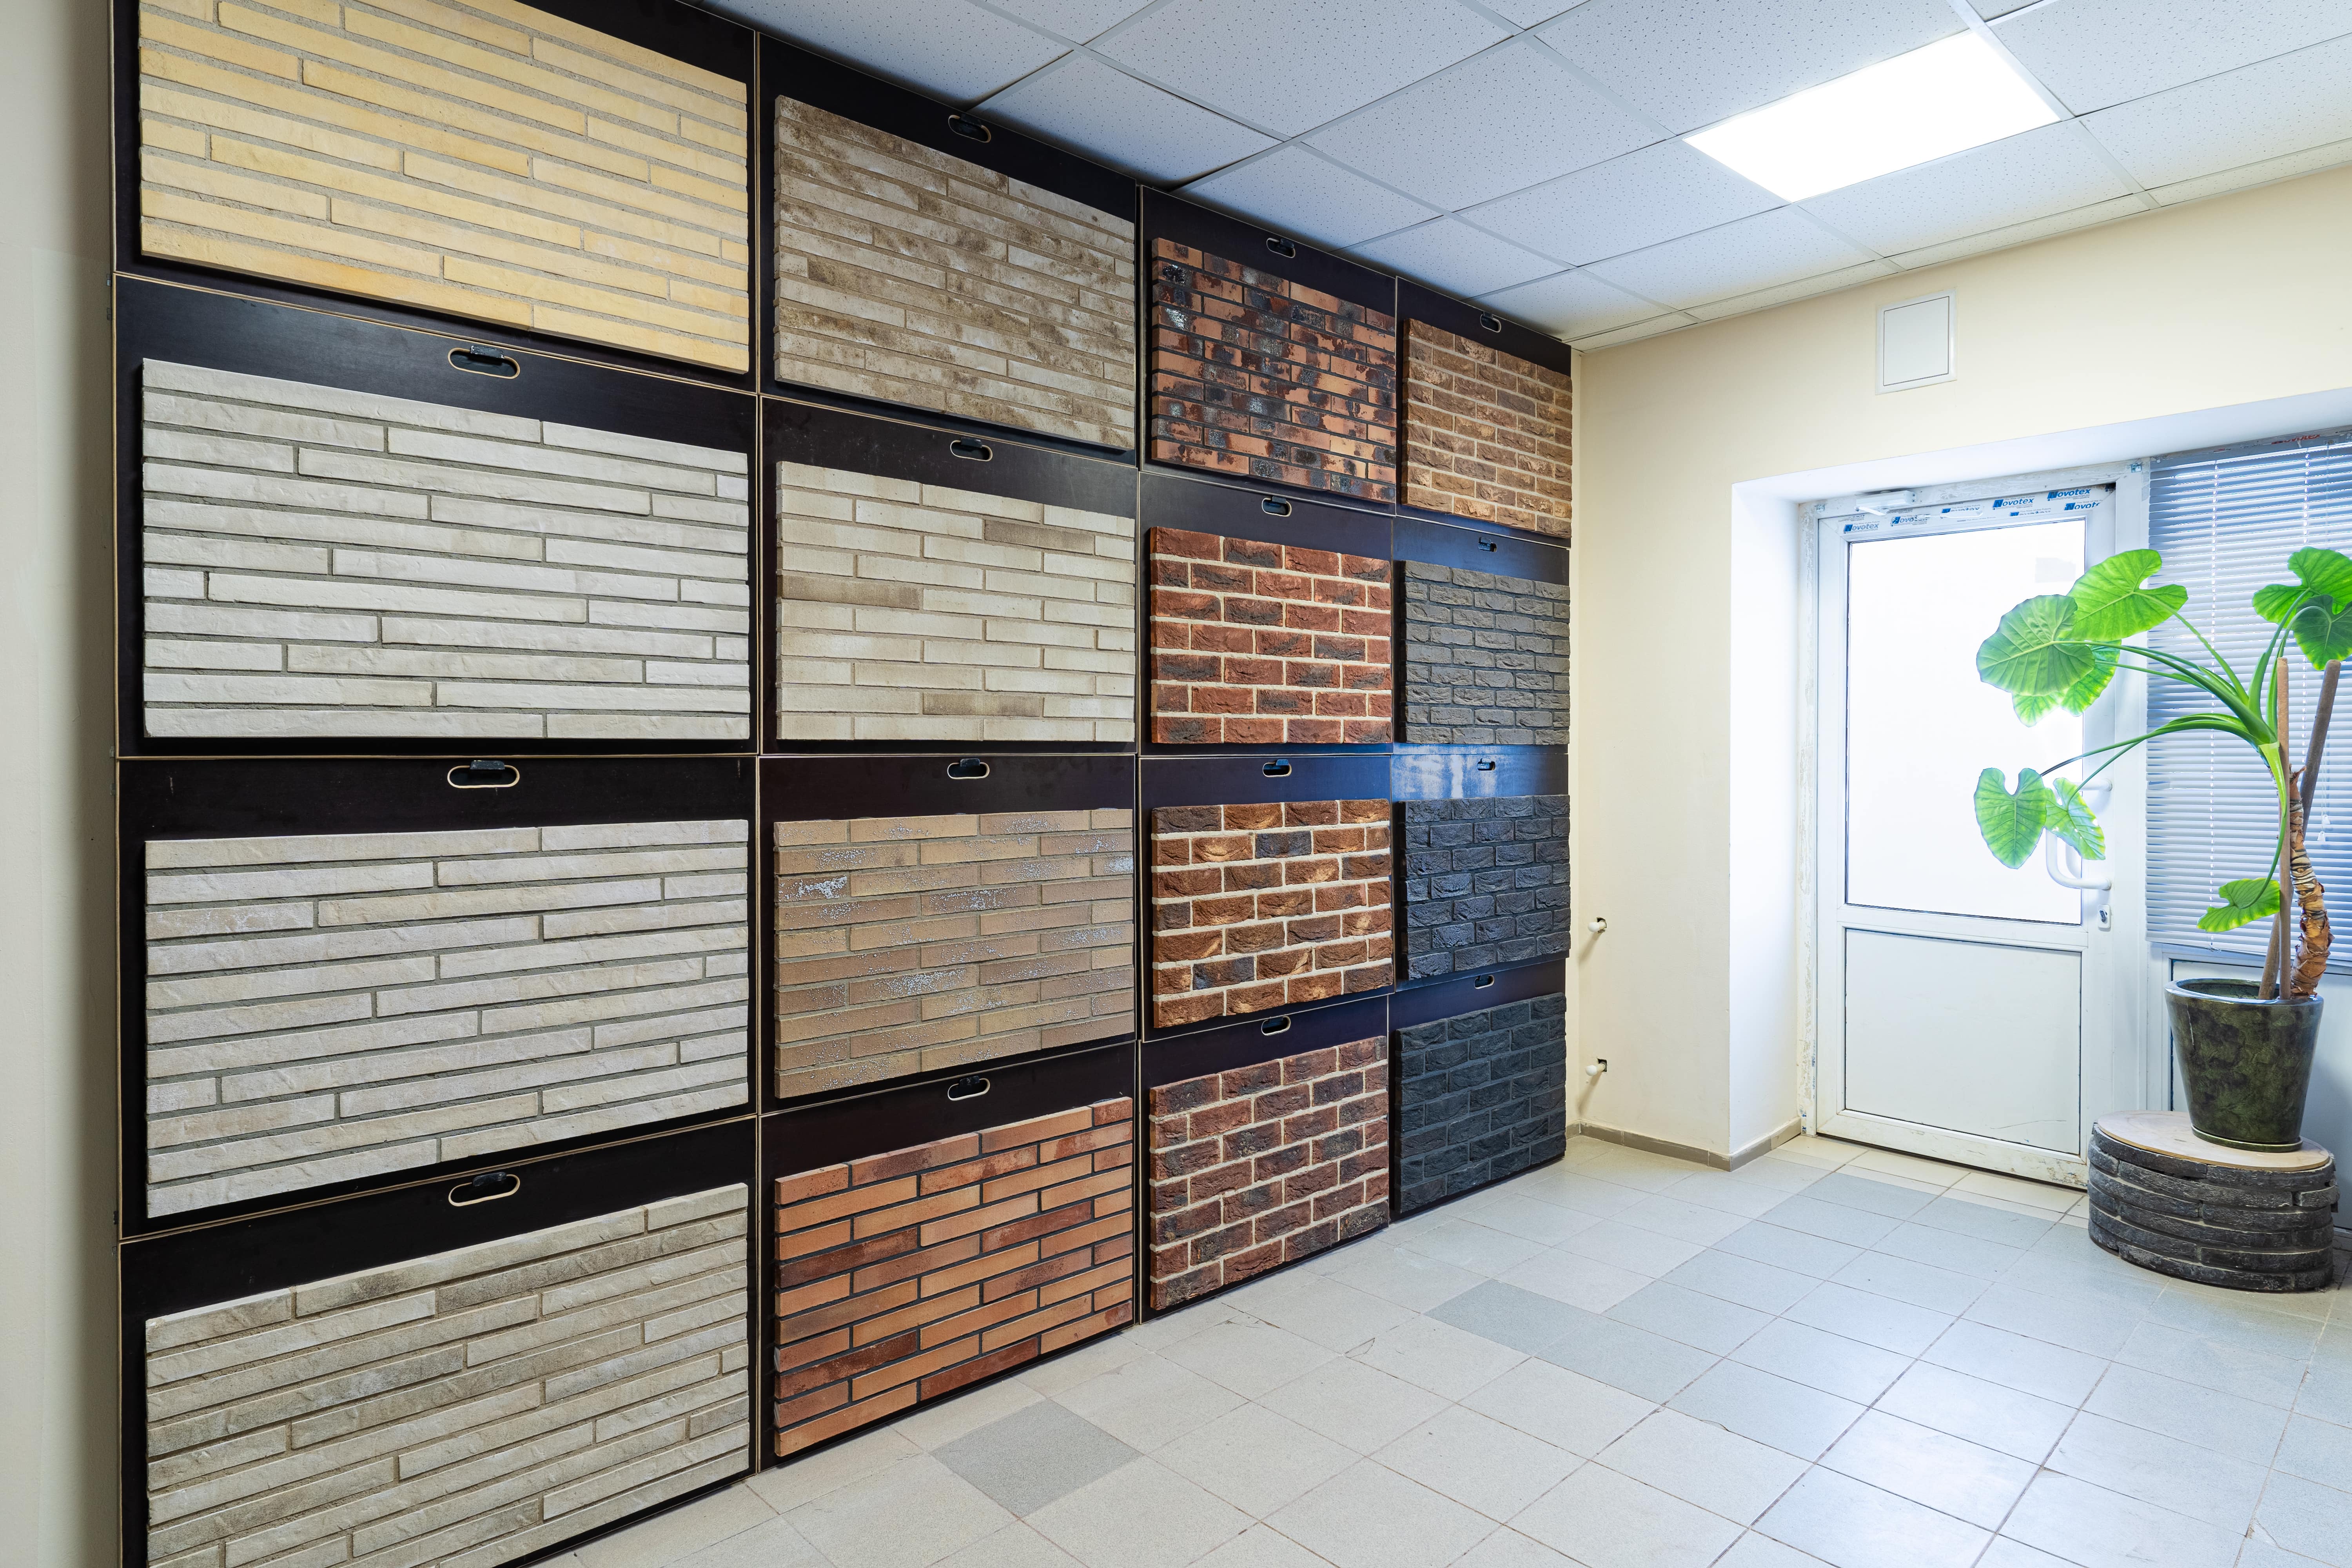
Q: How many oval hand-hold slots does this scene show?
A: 15